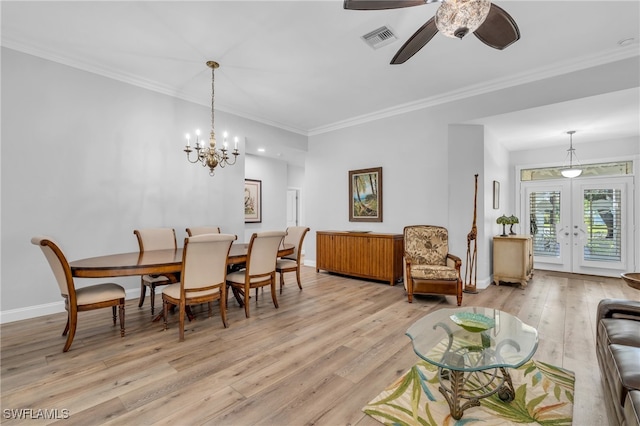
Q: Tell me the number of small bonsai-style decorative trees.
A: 2